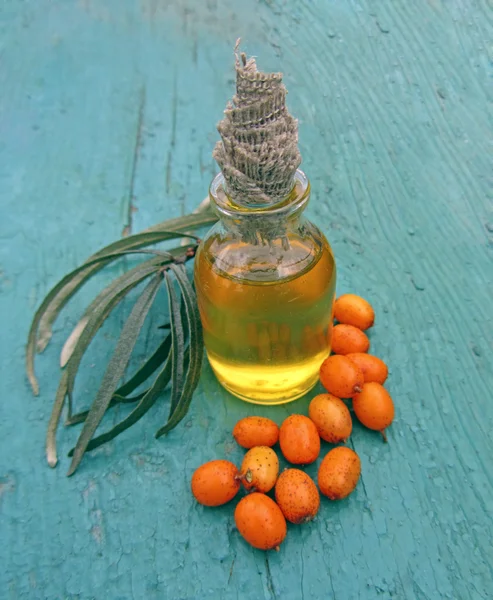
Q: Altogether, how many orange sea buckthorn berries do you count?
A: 13